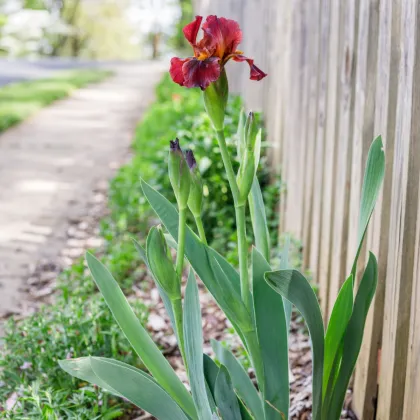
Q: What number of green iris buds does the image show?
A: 4